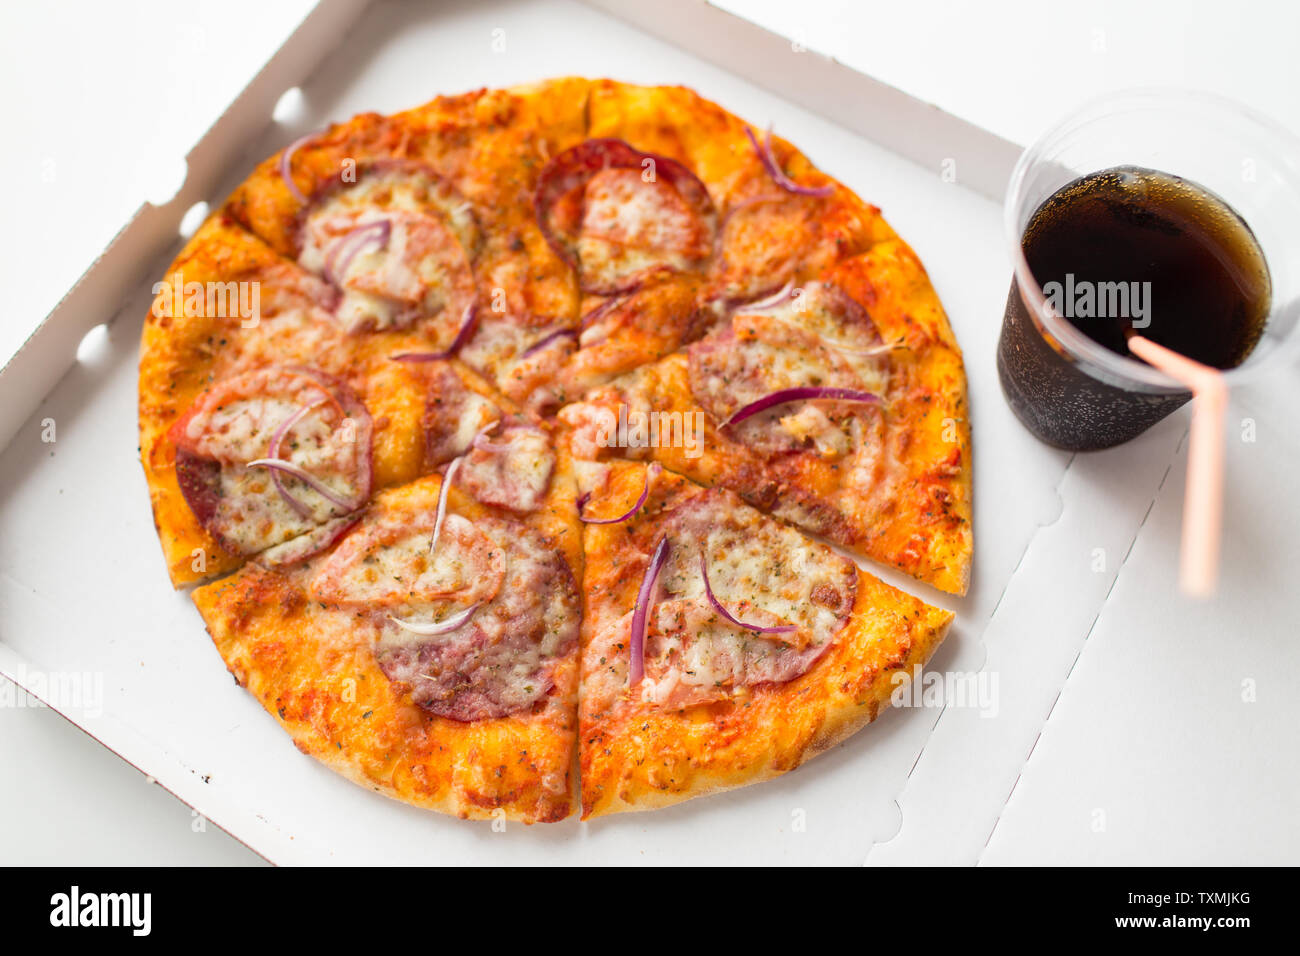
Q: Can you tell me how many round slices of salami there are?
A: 6